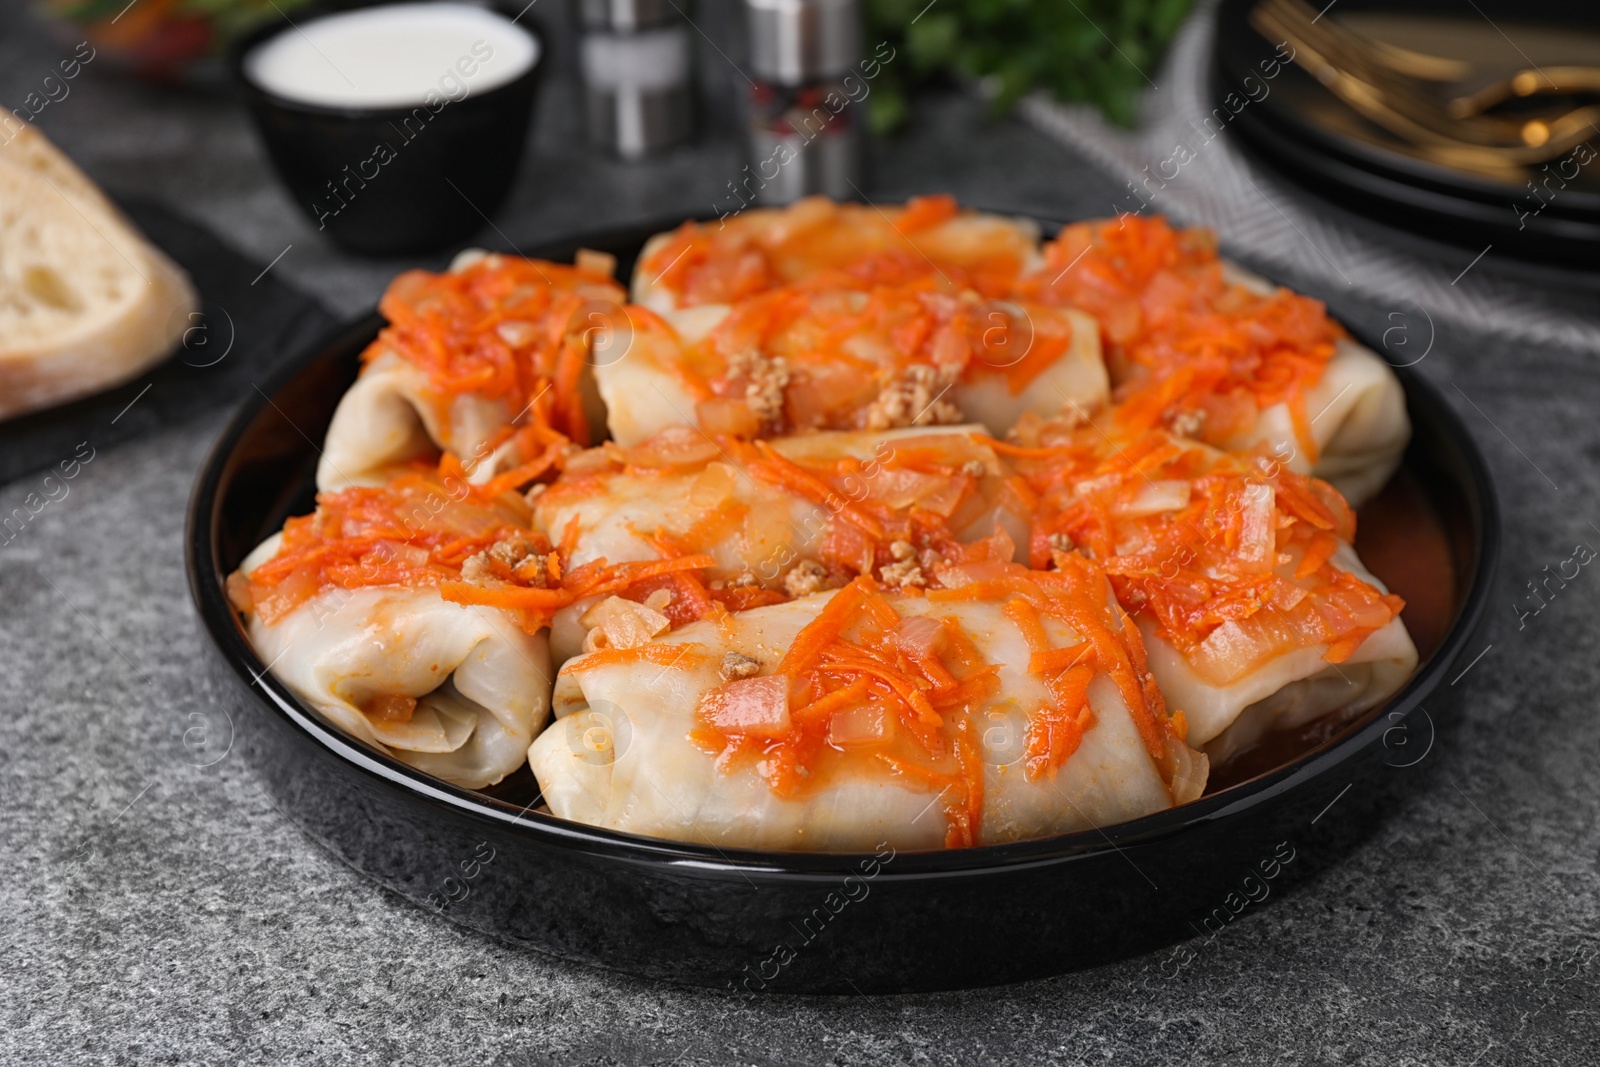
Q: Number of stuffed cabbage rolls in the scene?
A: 8